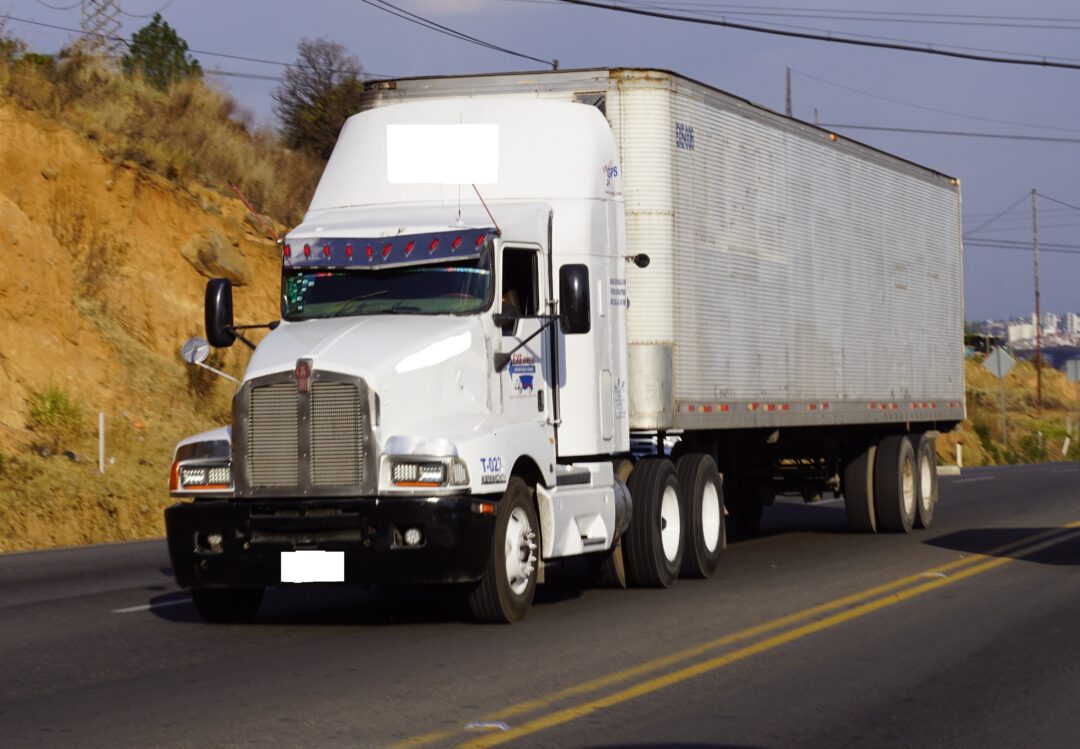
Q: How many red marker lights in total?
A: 10